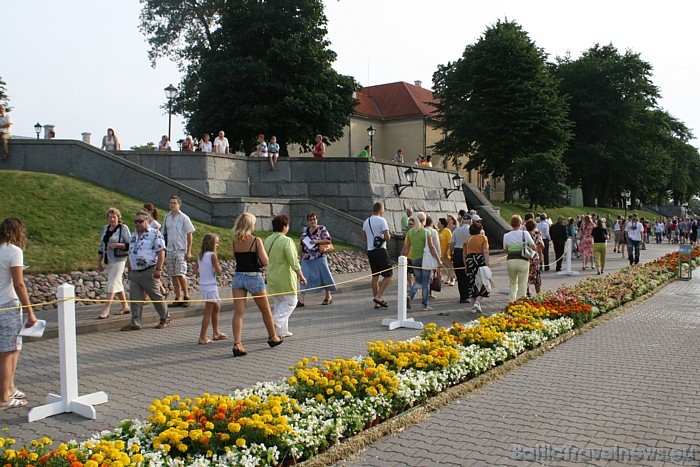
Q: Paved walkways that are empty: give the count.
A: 1